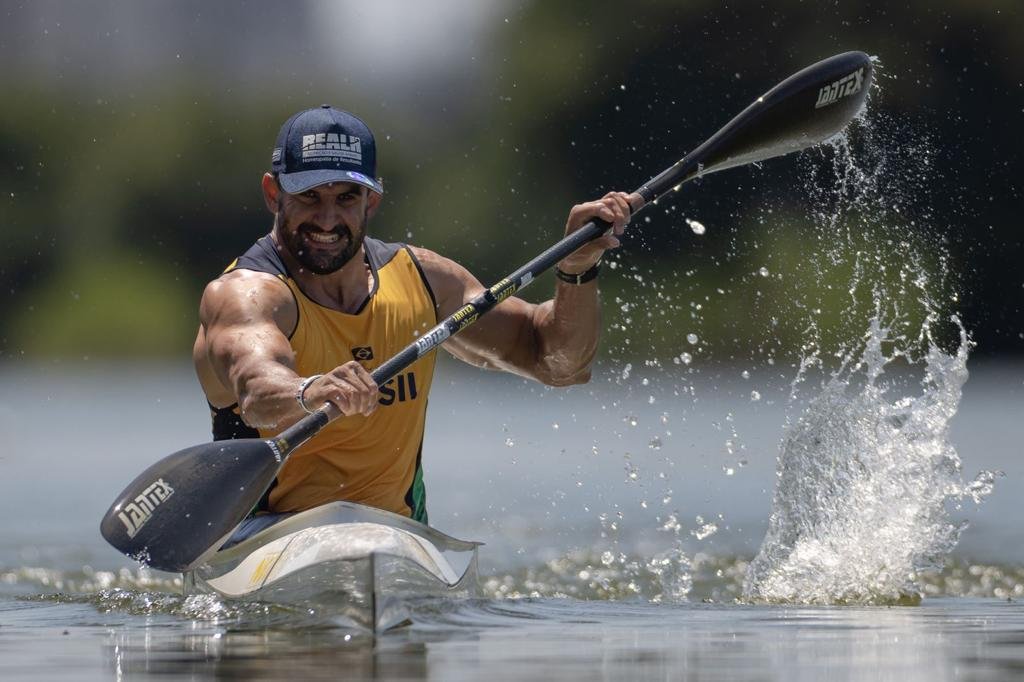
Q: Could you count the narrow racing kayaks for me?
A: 1